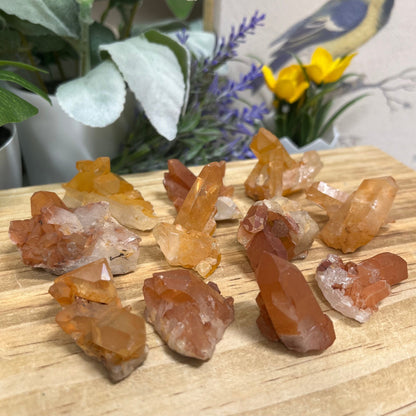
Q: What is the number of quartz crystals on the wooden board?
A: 11